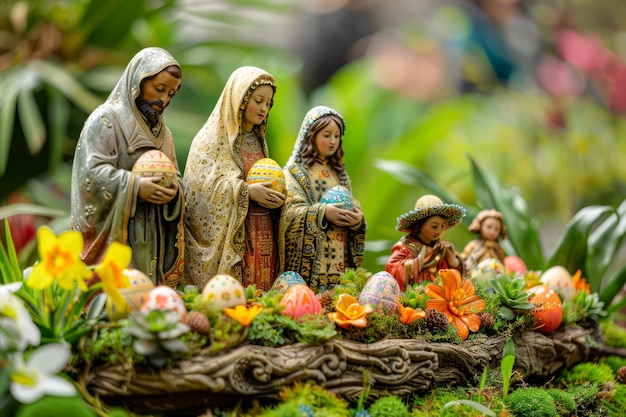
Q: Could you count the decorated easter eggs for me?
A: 13